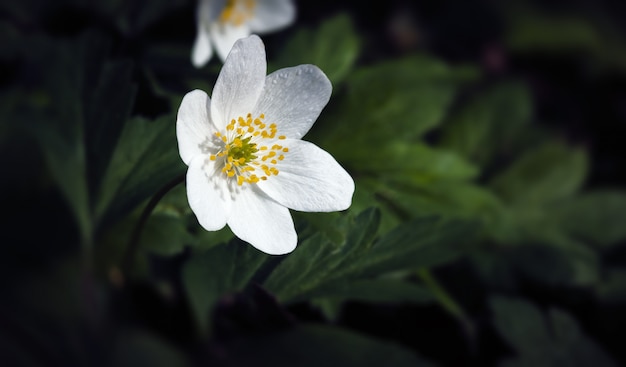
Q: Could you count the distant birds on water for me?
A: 0